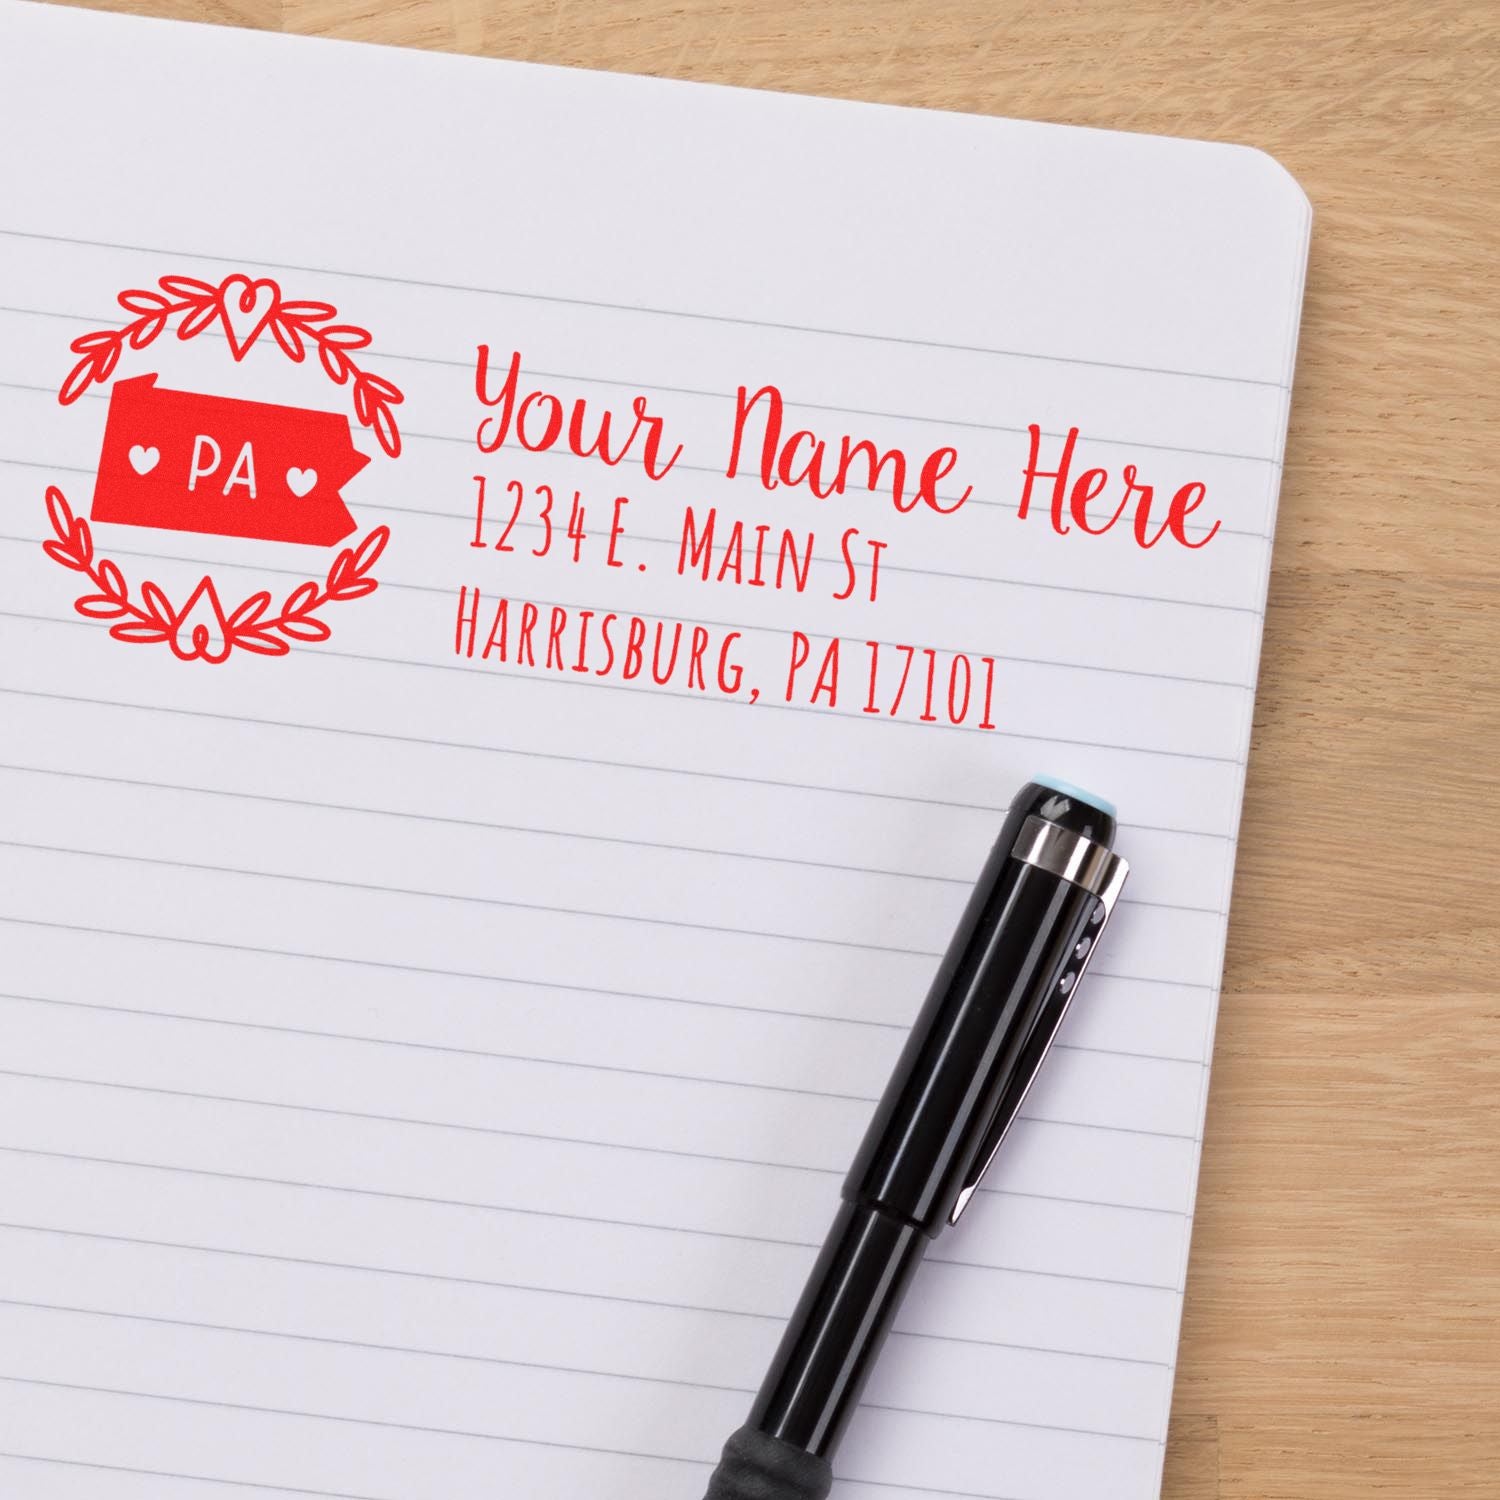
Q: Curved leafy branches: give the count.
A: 4